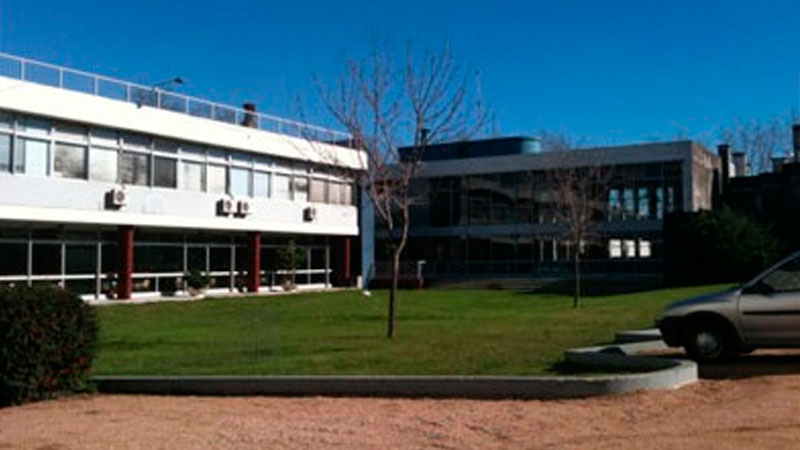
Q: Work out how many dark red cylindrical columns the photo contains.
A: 3